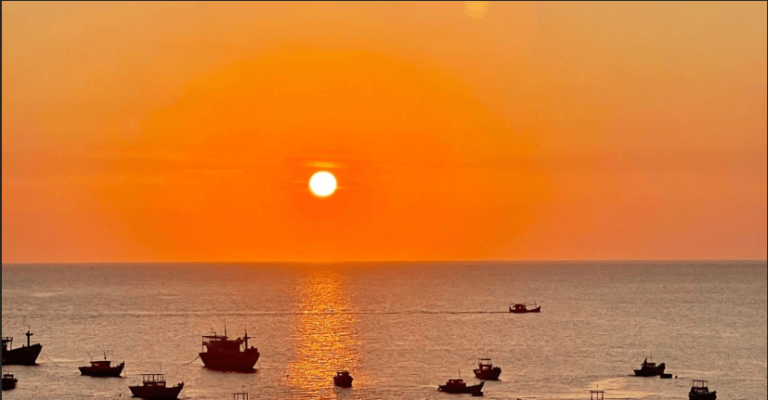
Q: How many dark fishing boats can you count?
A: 11